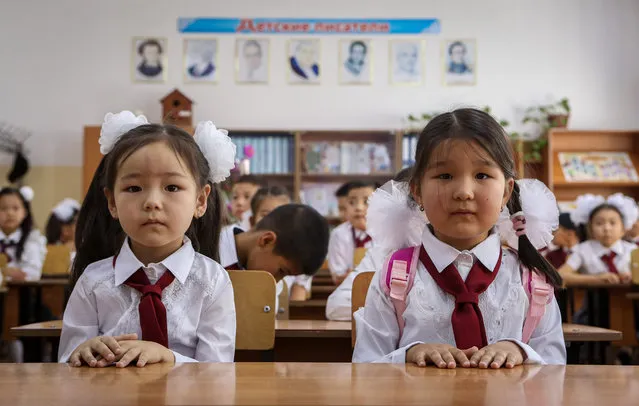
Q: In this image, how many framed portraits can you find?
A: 7